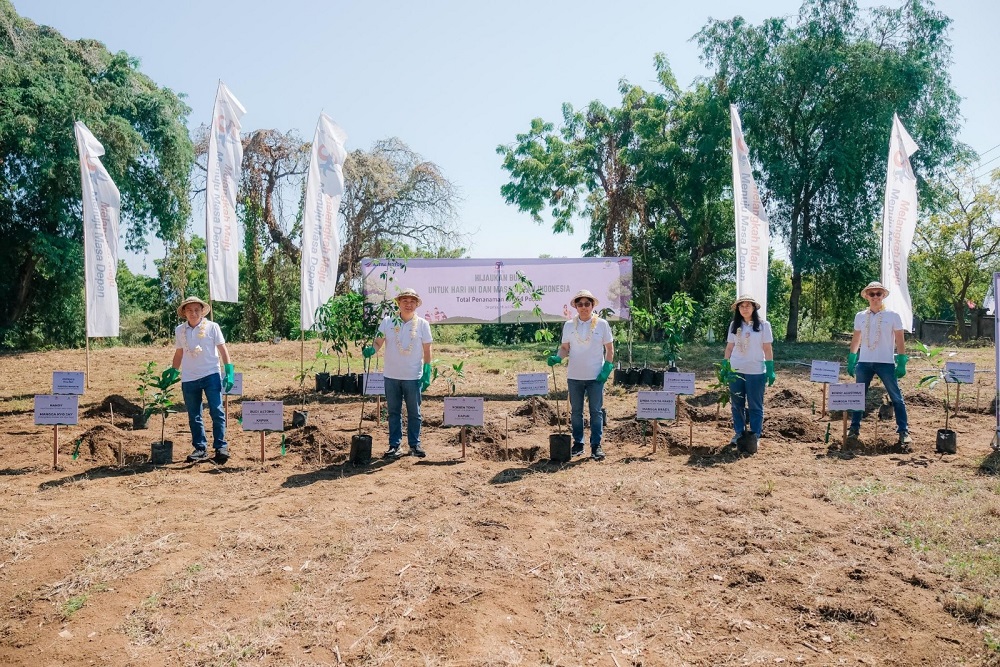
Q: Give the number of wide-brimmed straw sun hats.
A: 5